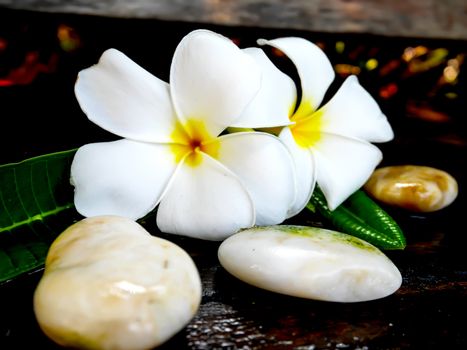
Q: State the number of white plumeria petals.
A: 10